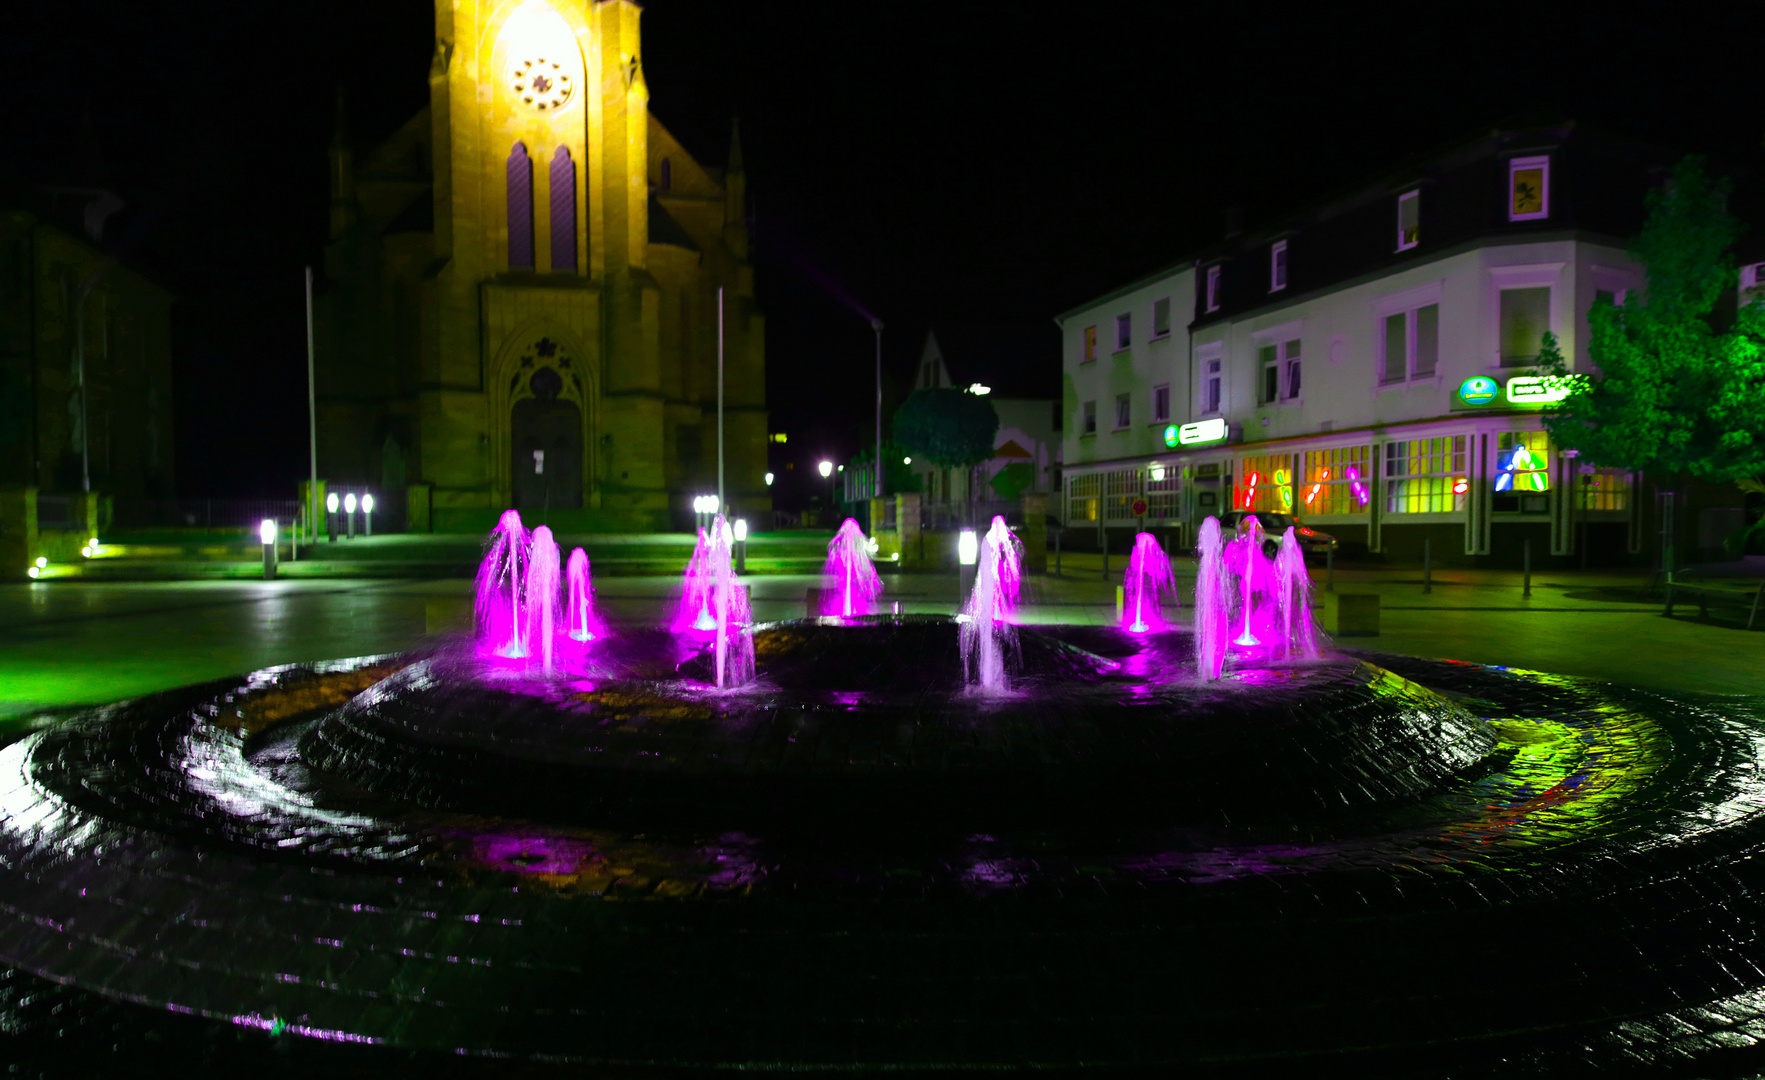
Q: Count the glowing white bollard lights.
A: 9